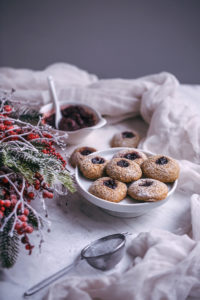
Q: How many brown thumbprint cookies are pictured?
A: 8